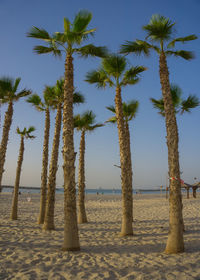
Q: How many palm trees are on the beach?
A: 10